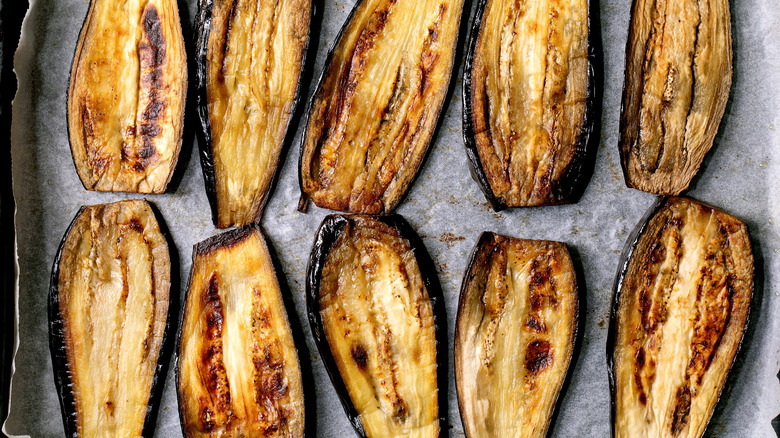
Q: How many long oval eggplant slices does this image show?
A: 10